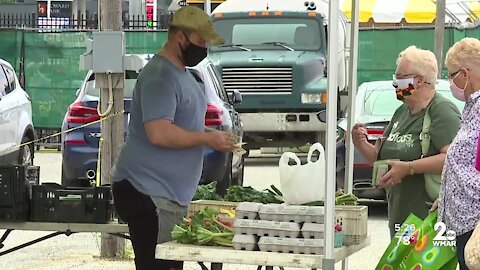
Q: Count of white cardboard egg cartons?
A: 6